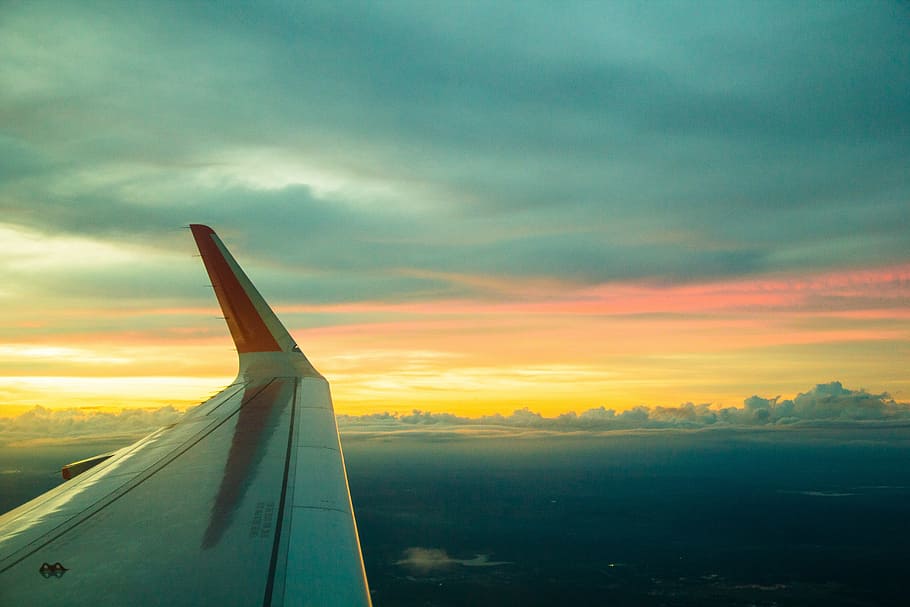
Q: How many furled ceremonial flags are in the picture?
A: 0